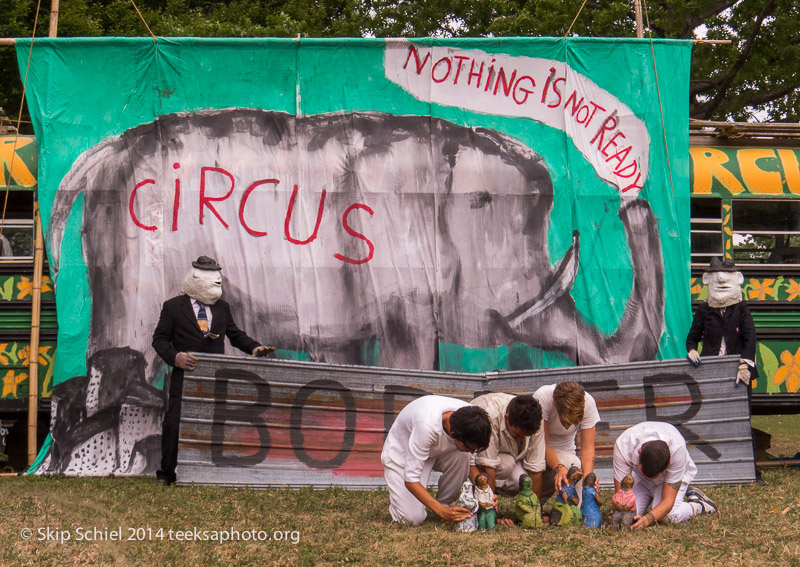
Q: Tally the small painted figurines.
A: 6